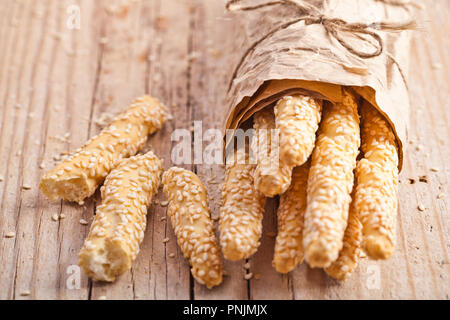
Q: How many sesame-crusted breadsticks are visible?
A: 10